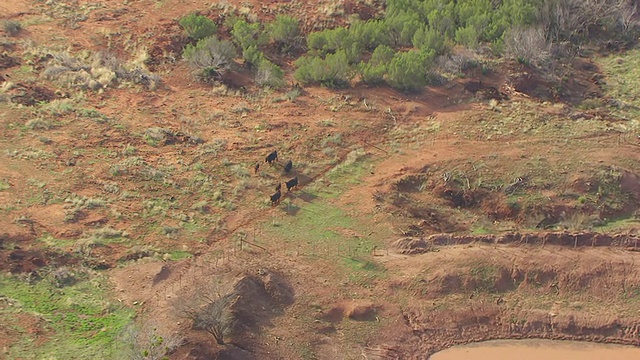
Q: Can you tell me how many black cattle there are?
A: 6